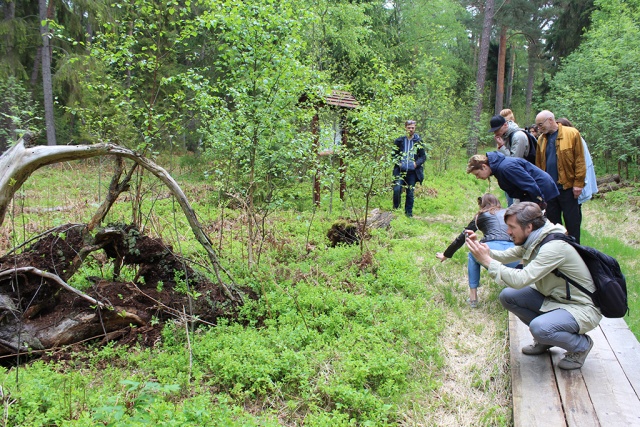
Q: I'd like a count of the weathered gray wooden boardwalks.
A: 1